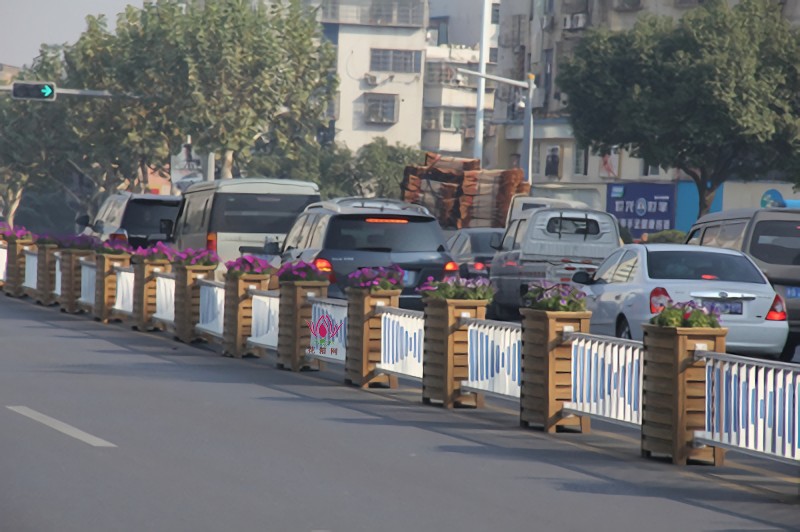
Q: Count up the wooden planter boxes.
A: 12